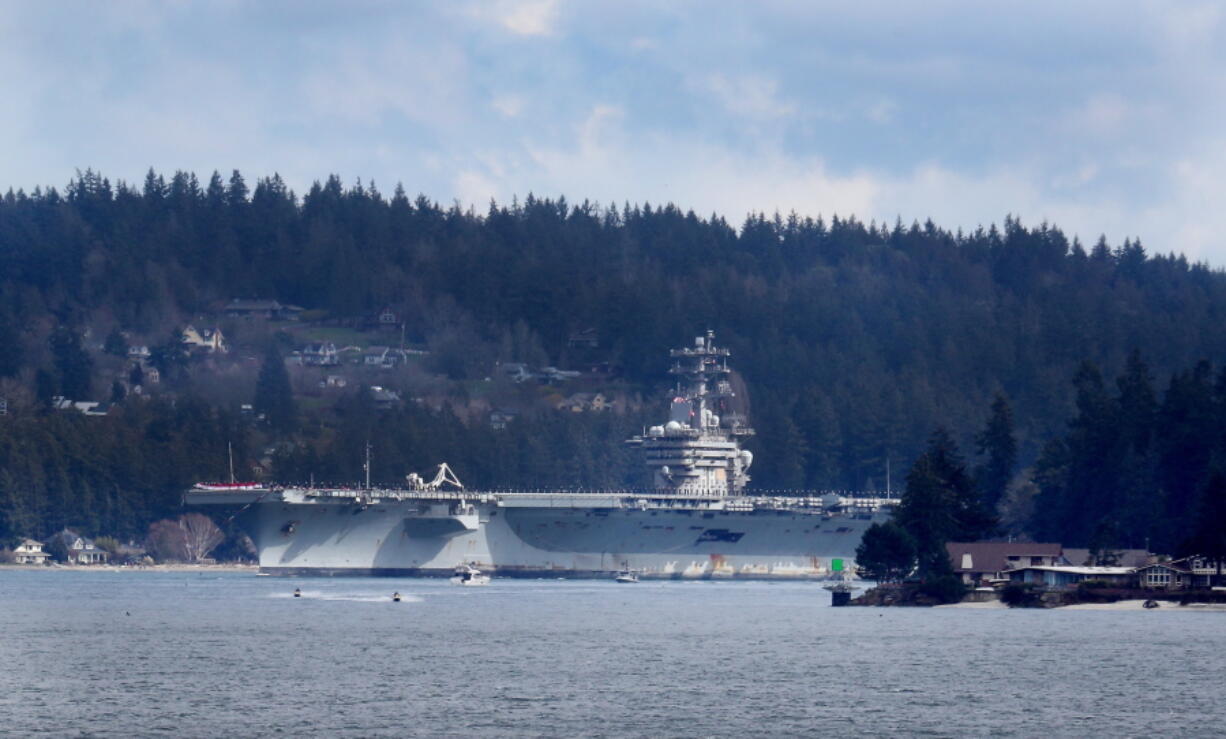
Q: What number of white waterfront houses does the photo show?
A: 2